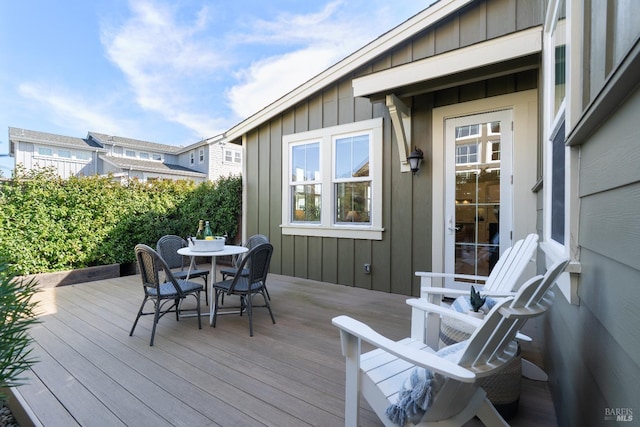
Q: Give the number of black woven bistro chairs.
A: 4